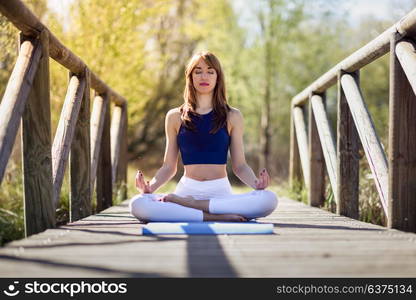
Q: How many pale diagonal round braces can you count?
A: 8